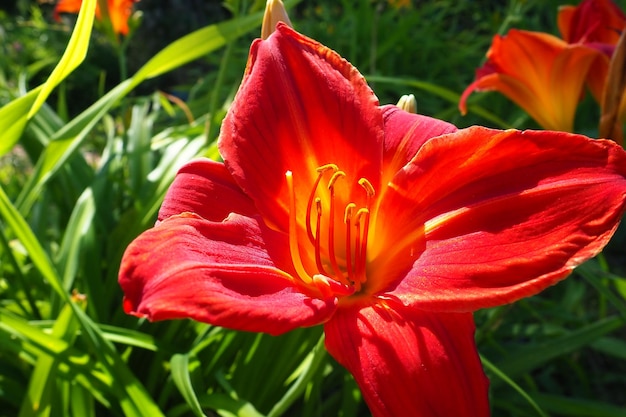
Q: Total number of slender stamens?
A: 6